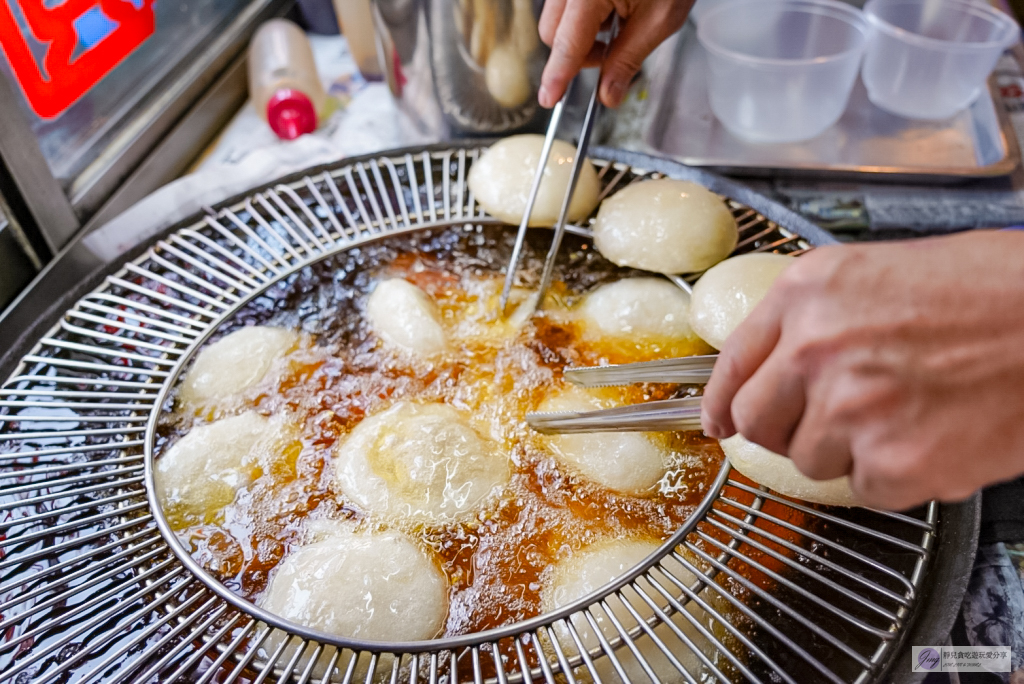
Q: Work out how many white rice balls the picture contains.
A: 12